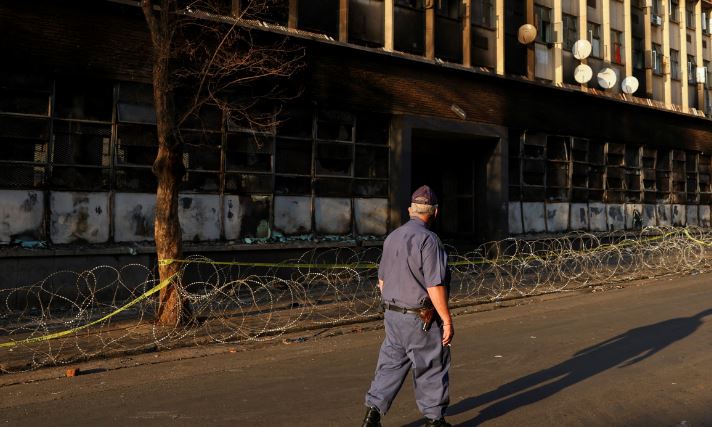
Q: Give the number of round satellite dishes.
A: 5